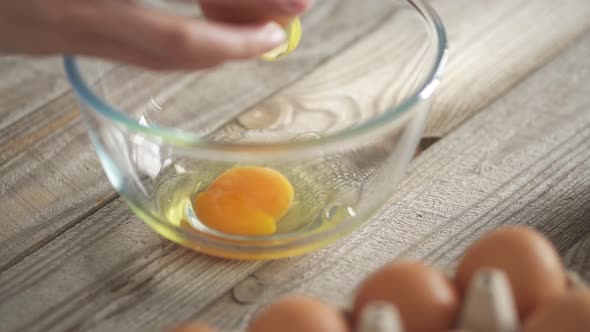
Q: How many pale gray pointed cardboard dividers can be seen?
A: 2